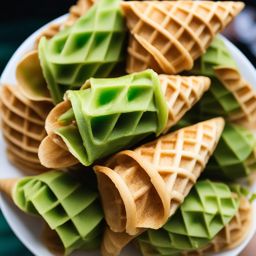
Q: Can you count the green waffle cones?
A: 6